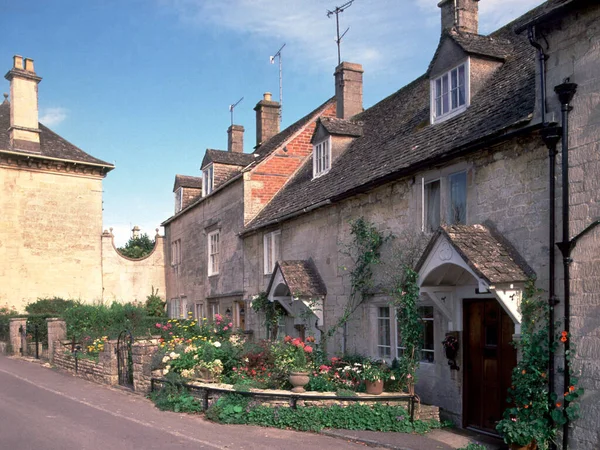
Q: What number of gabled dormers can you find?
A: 4